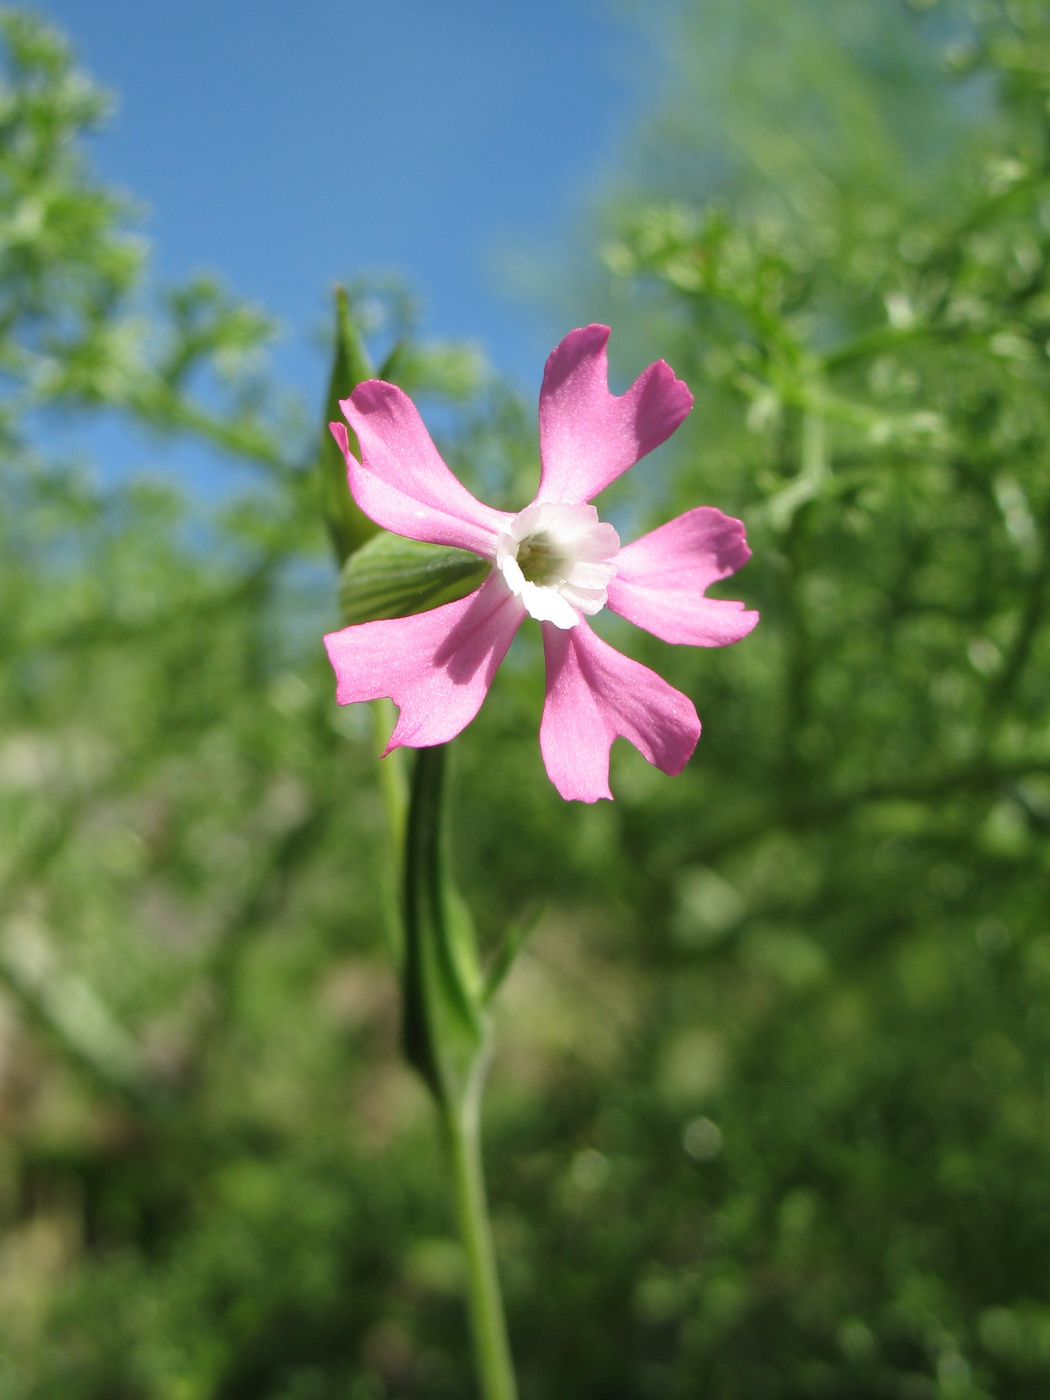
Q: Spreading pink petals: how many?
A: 5